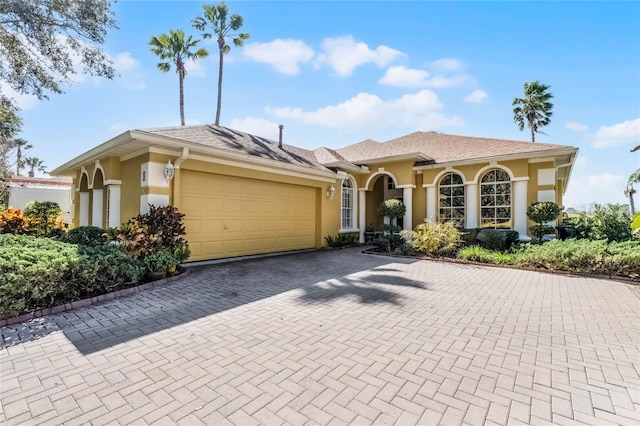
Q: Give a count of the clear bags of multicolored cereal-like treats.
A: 0